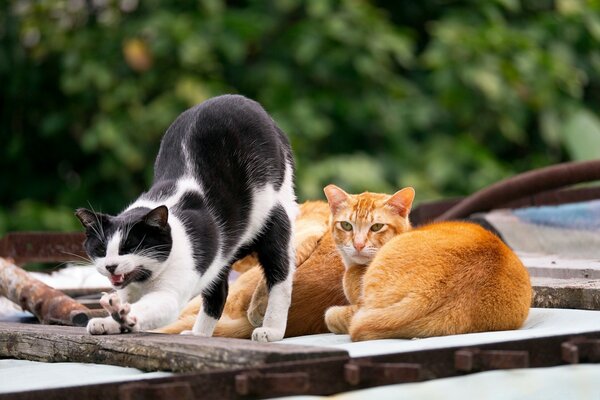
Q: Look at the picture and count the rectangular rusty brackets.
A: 5